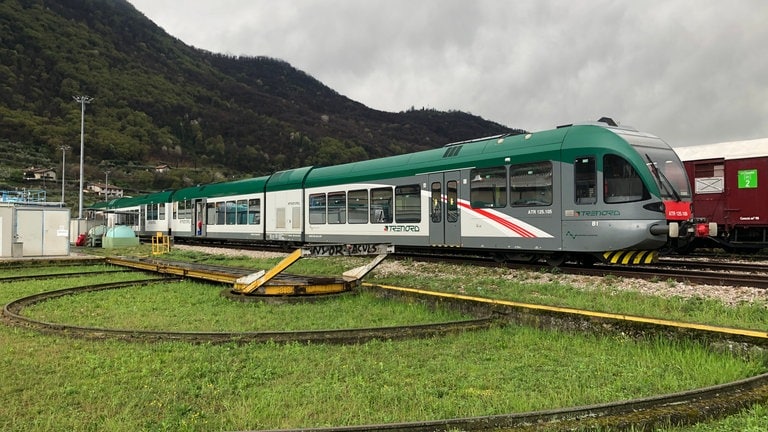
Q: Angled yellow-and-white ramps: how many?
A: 2